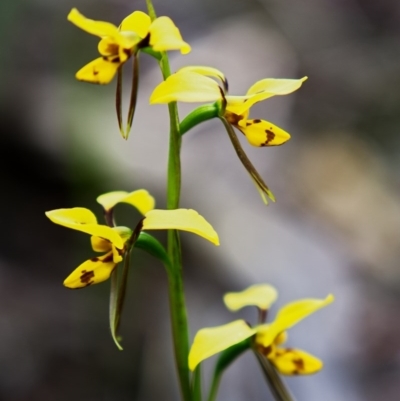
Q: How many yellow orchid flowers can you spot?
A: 4